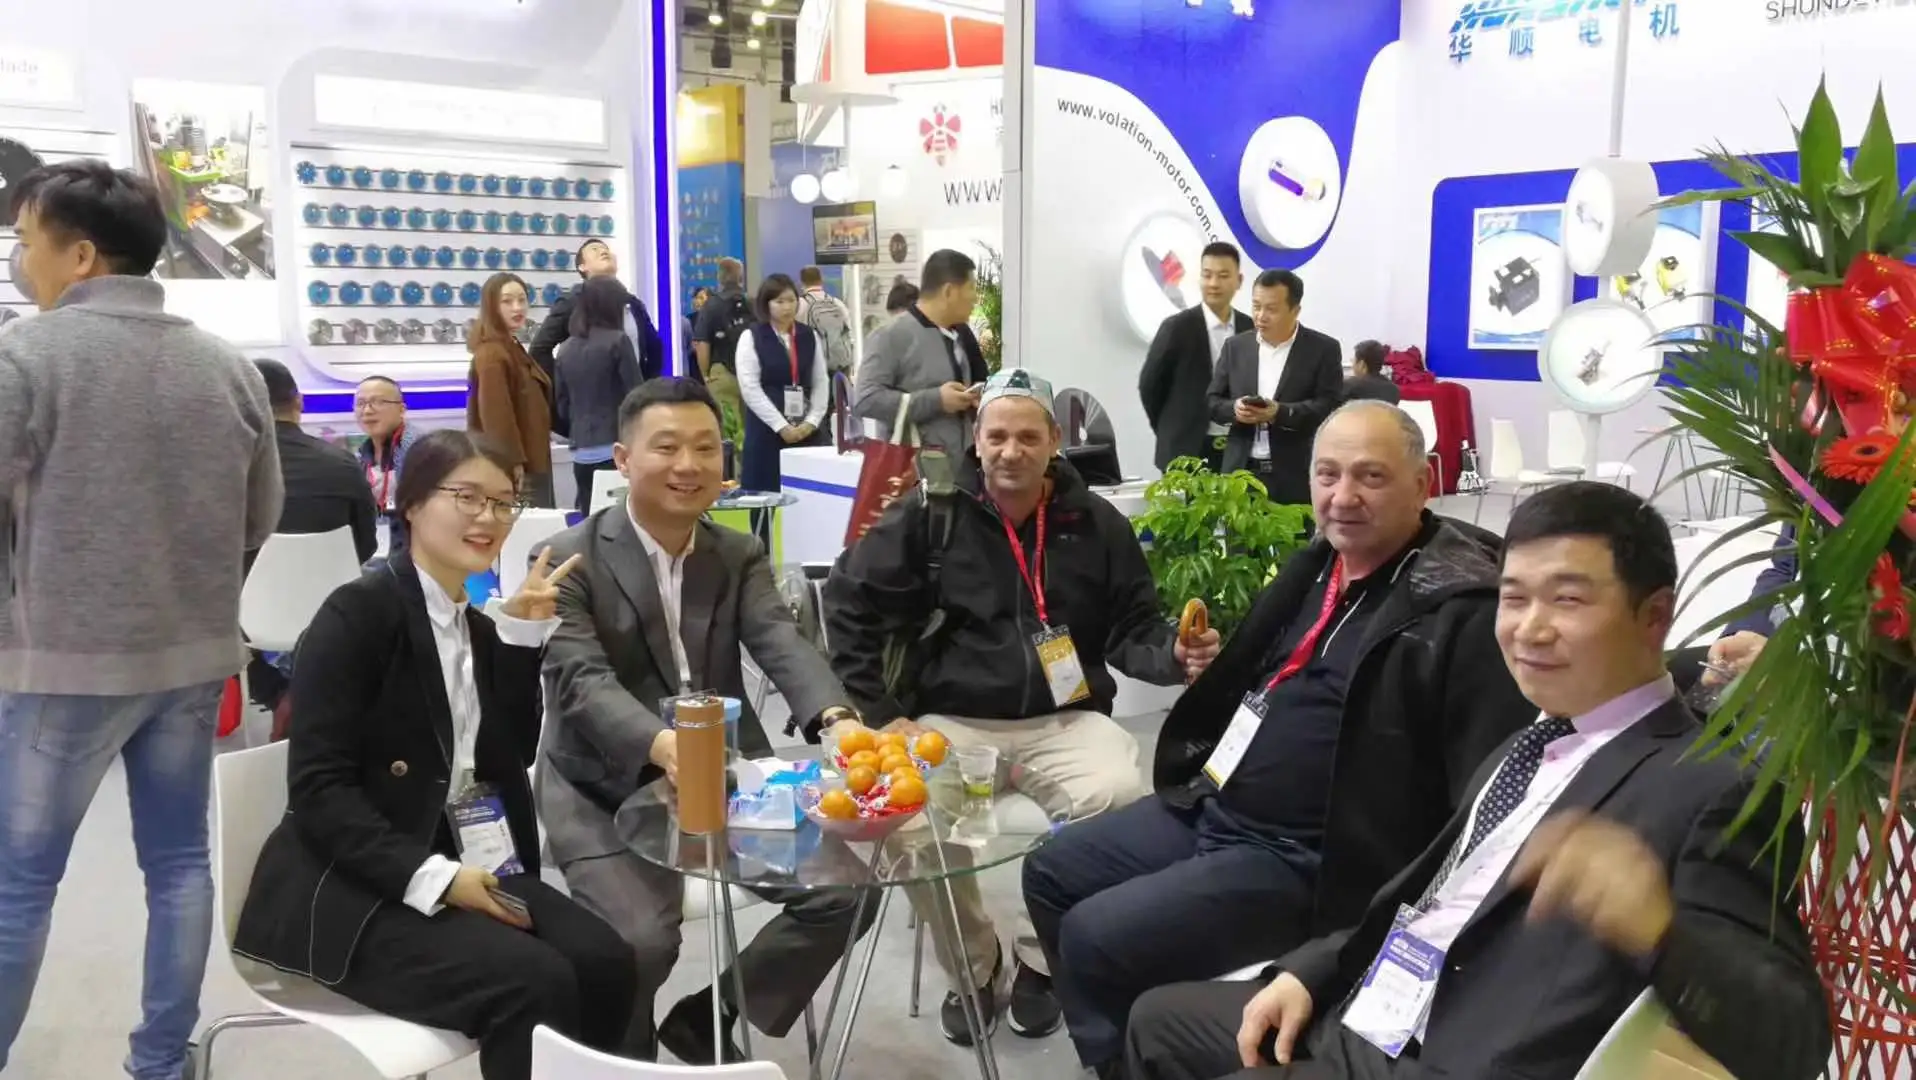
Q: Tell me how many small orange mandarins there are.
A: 10